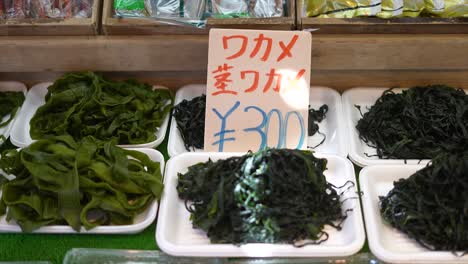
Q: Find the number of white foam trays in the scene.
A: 7